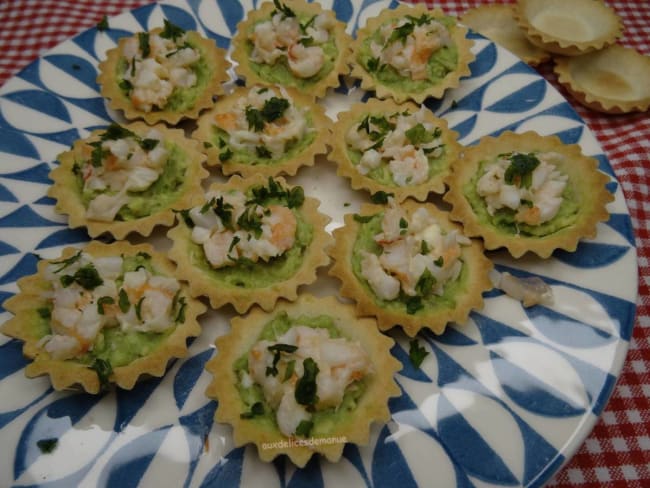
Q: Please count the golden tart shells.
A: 14